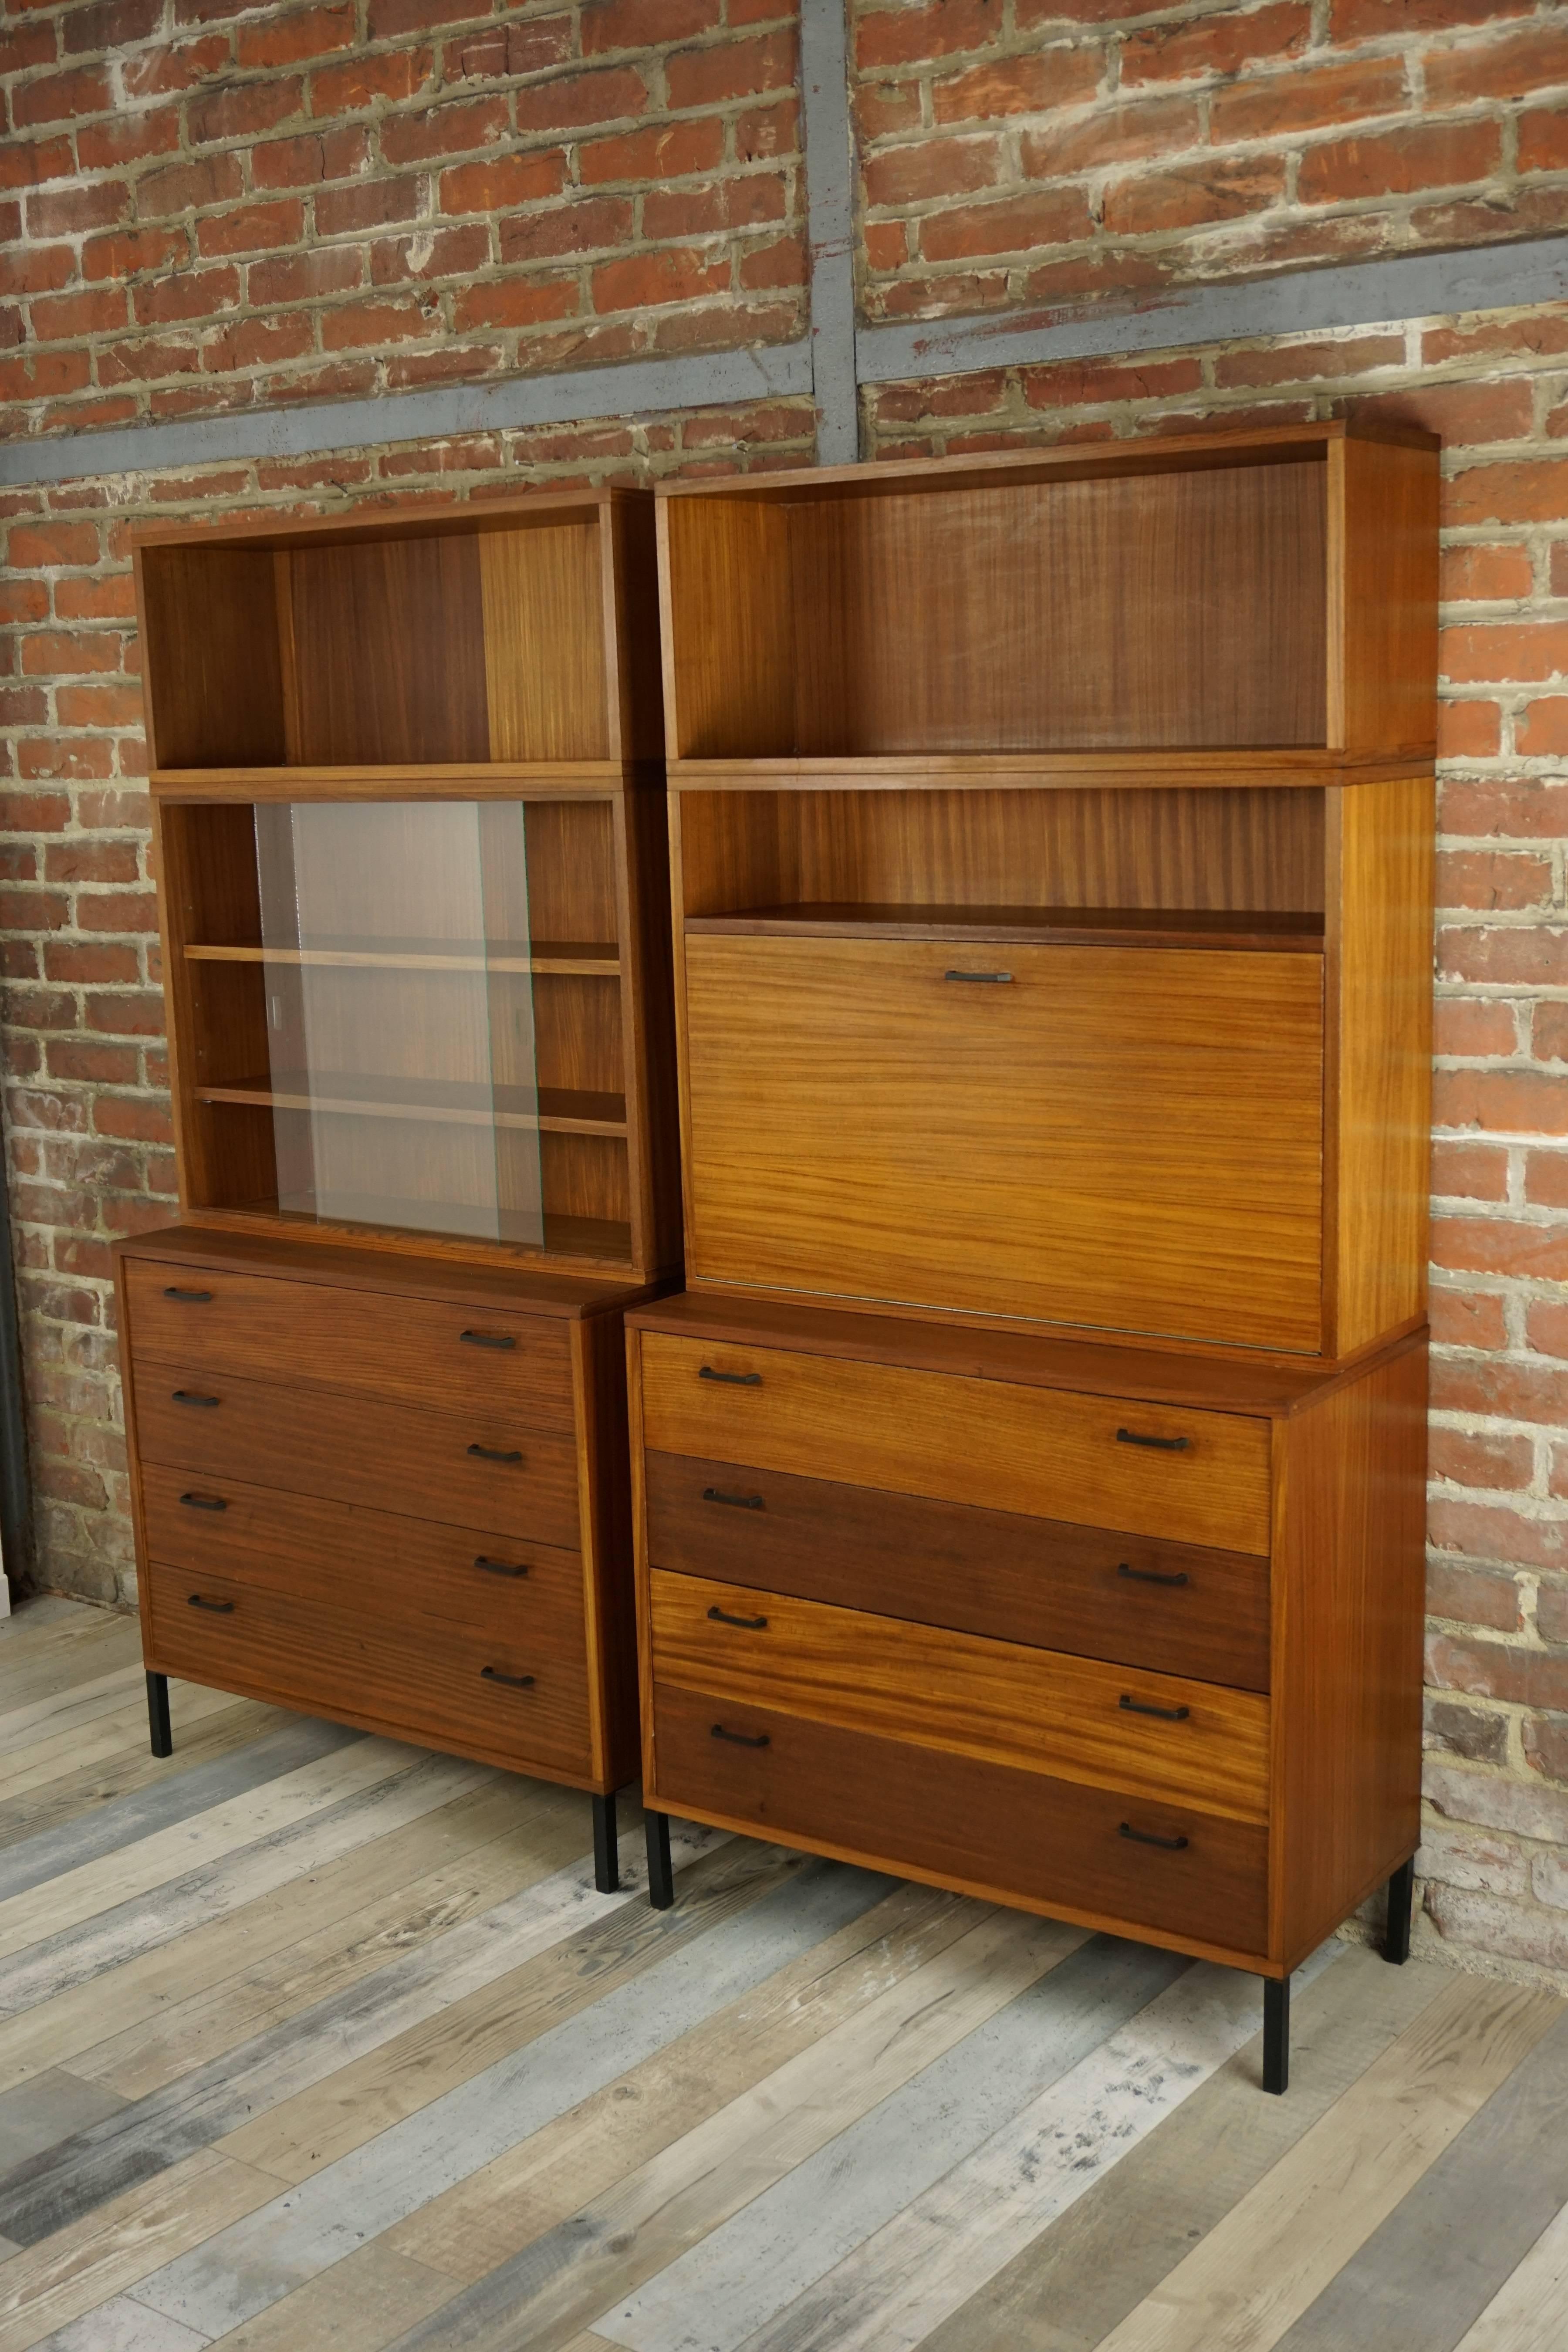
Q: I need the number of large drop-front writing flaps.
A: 1